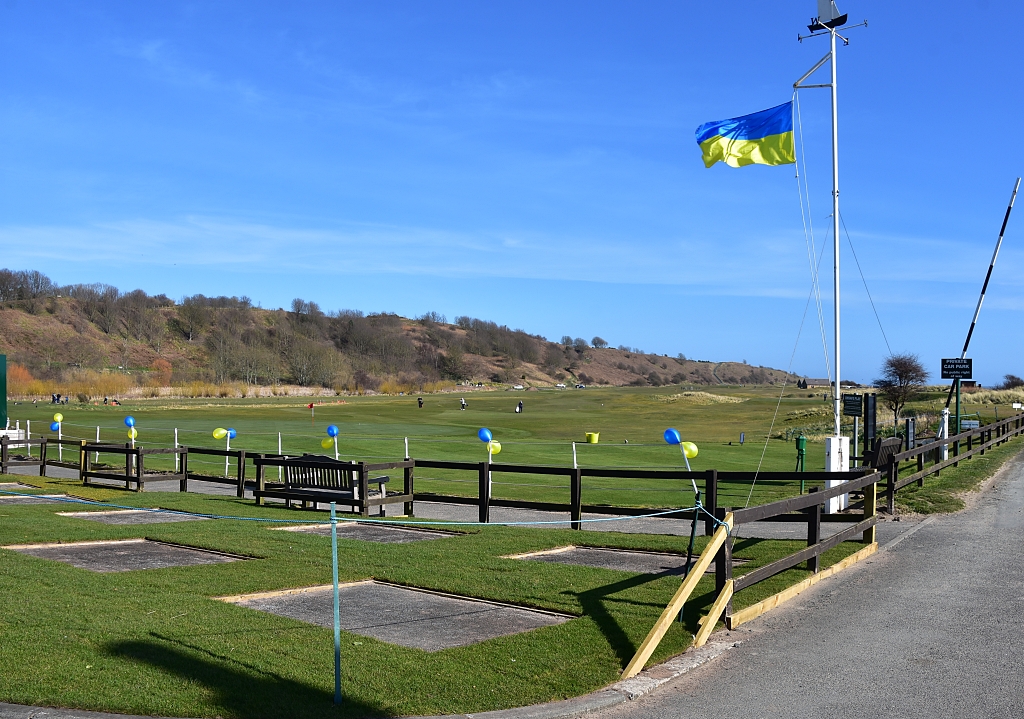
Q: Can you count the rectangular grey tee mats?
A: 7